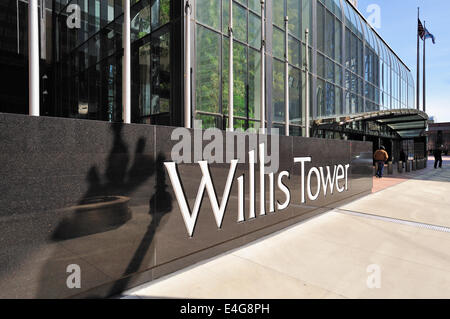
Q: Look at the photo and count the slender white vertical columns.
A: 7